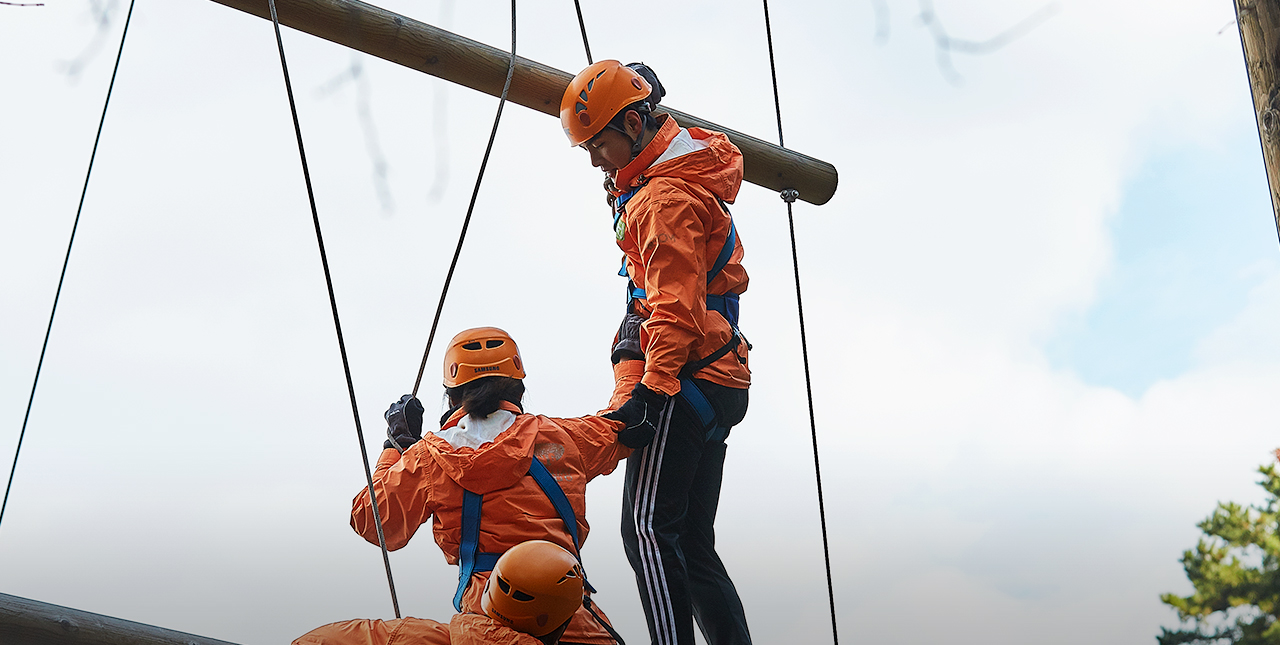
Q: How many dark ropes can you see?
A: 5